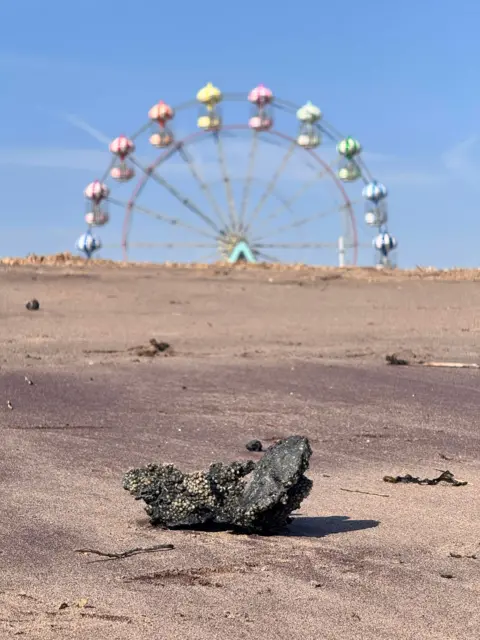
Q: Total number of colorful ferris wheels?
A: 1